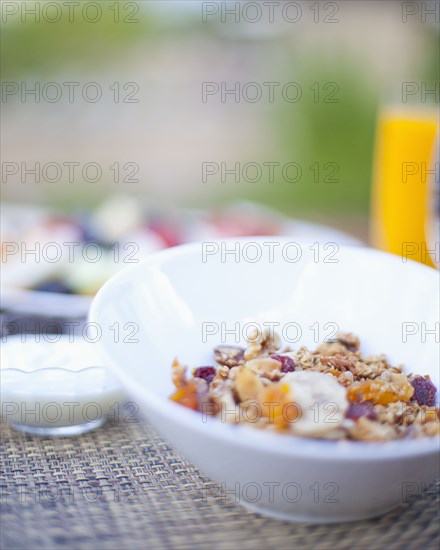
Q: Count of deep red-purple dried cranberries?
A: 4